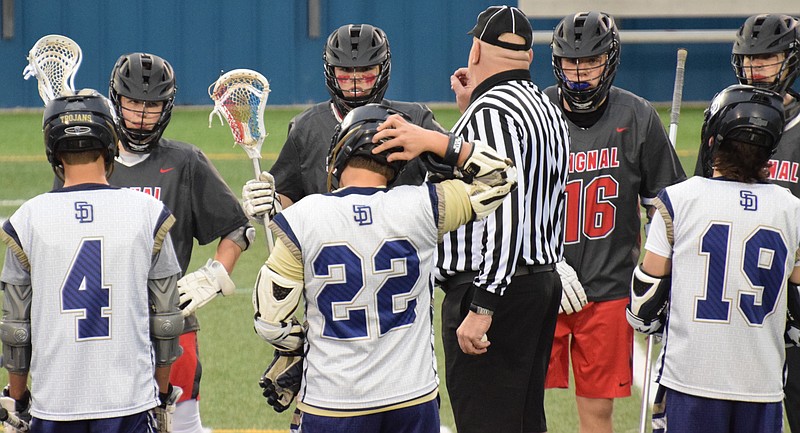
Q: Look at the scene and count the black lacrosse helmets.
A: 7